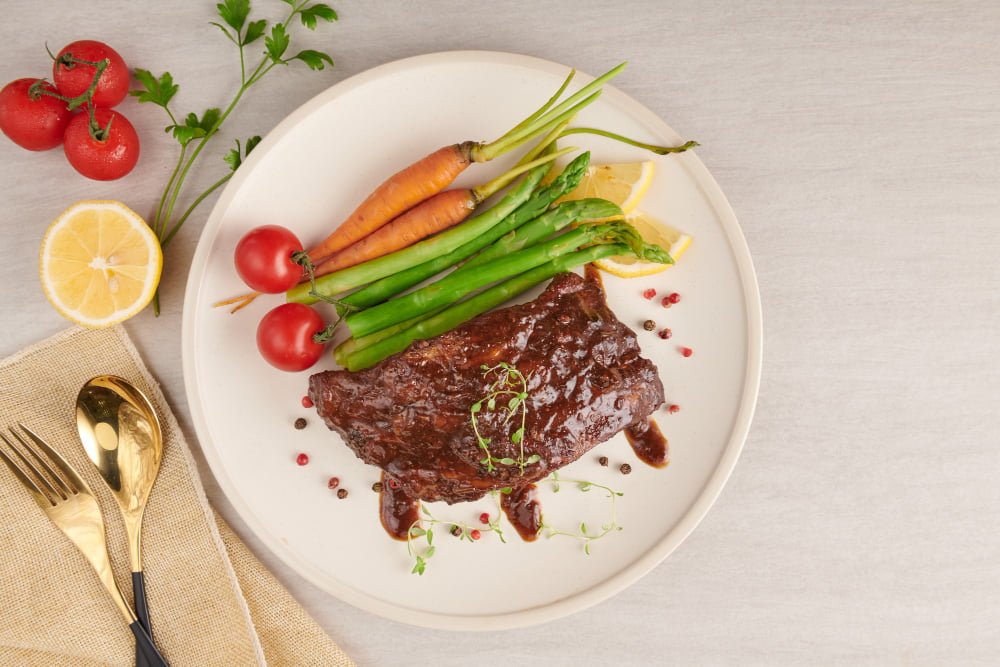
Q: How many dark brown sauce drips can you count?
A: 3